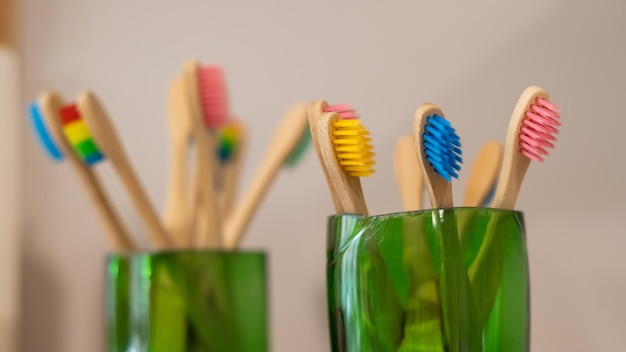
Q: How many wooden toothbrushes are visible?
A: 12